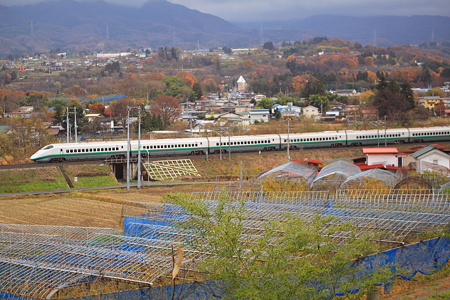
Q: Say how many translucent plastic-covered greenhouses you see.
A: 3